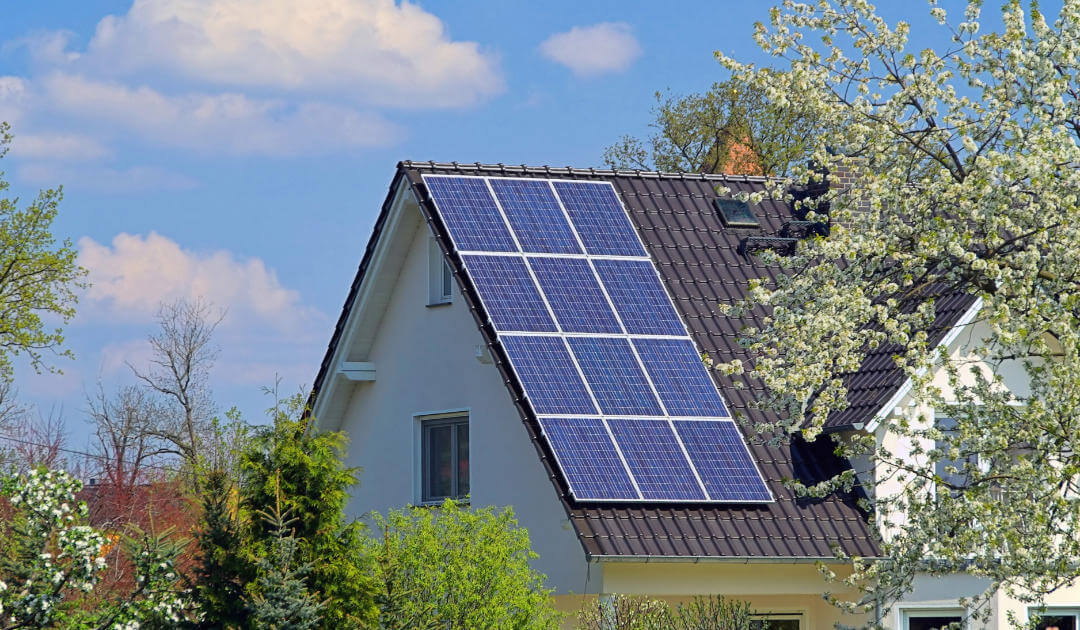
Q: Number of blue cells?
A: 12